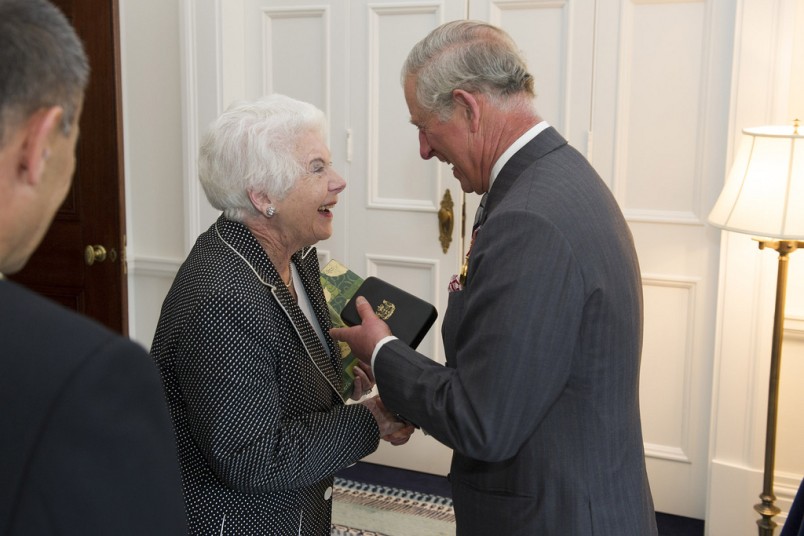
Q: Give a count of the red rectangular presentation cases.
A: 0